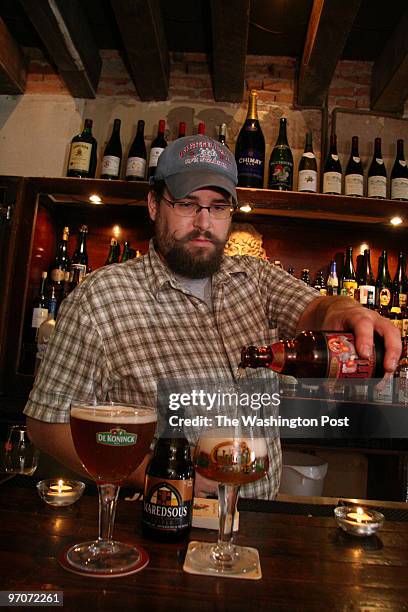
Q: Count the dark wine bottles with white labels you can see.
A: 8